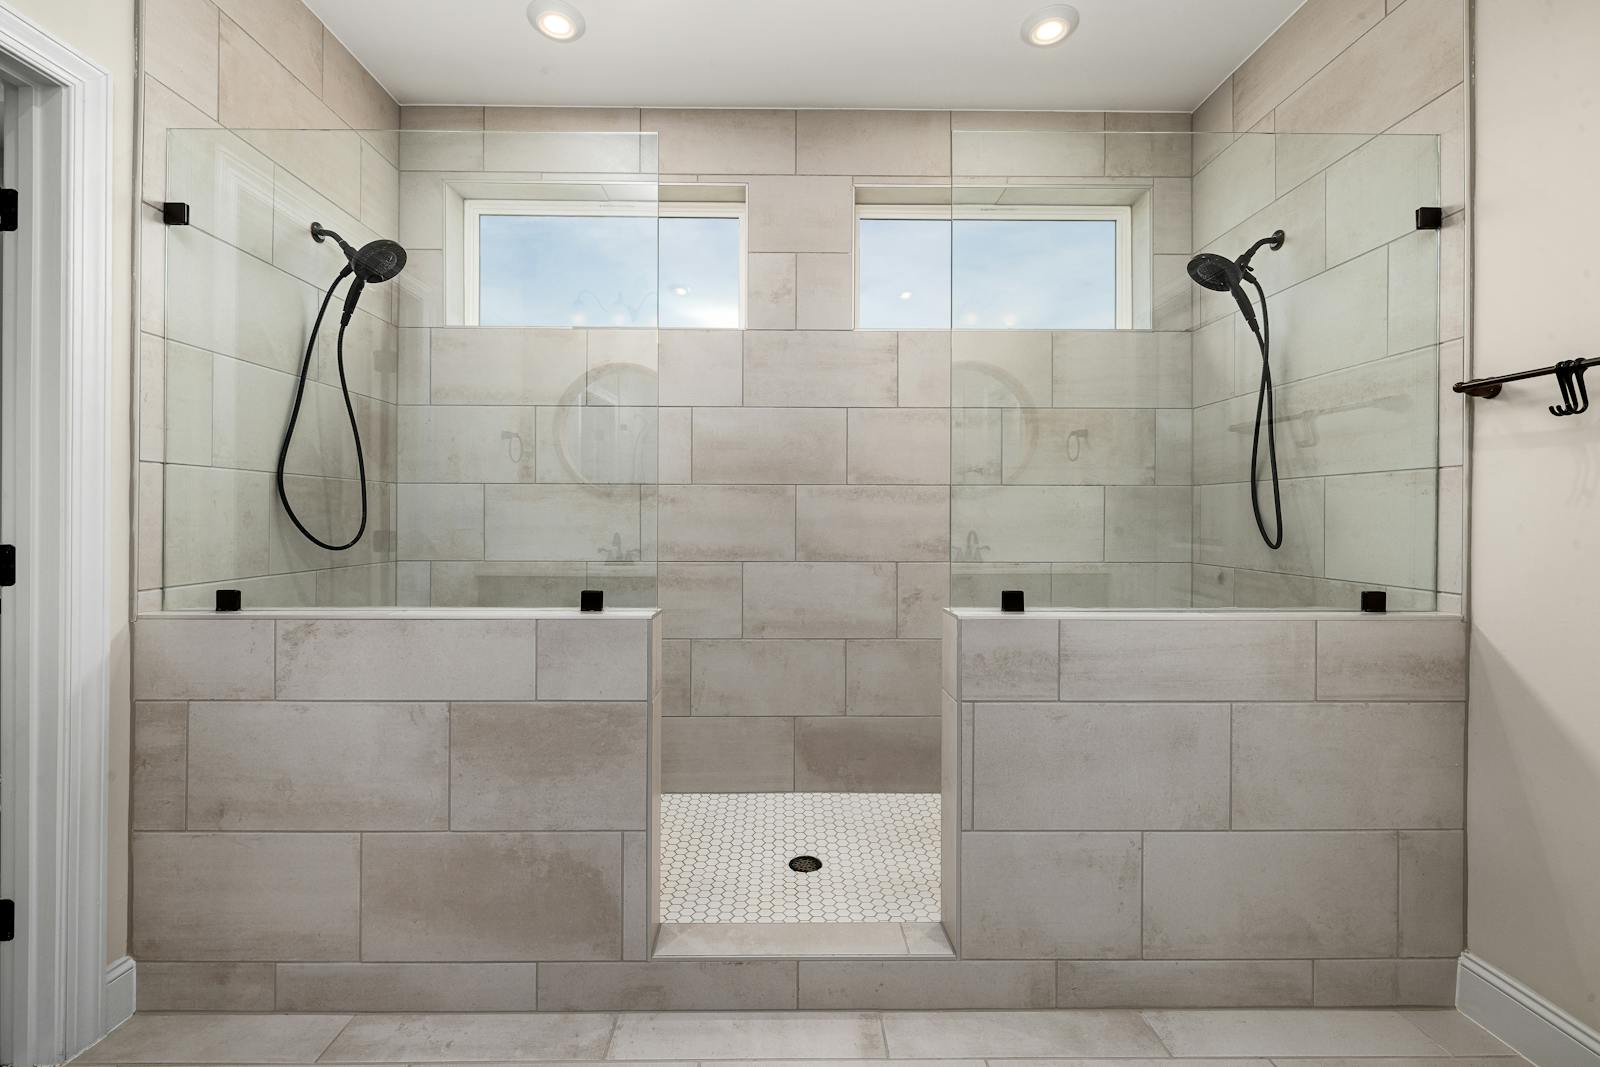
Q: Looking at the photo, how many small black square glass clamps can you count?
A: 6